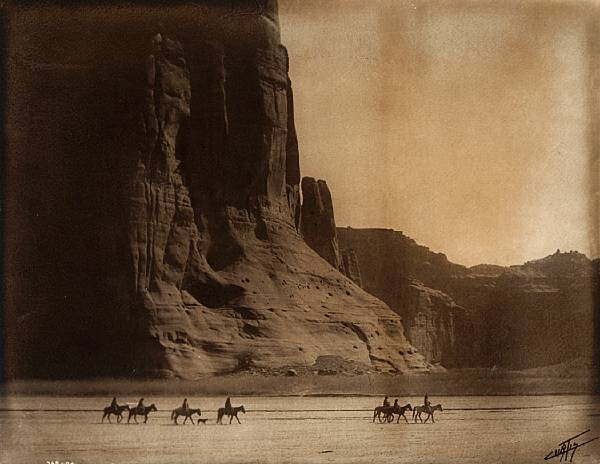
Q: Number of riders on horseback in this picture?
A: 7